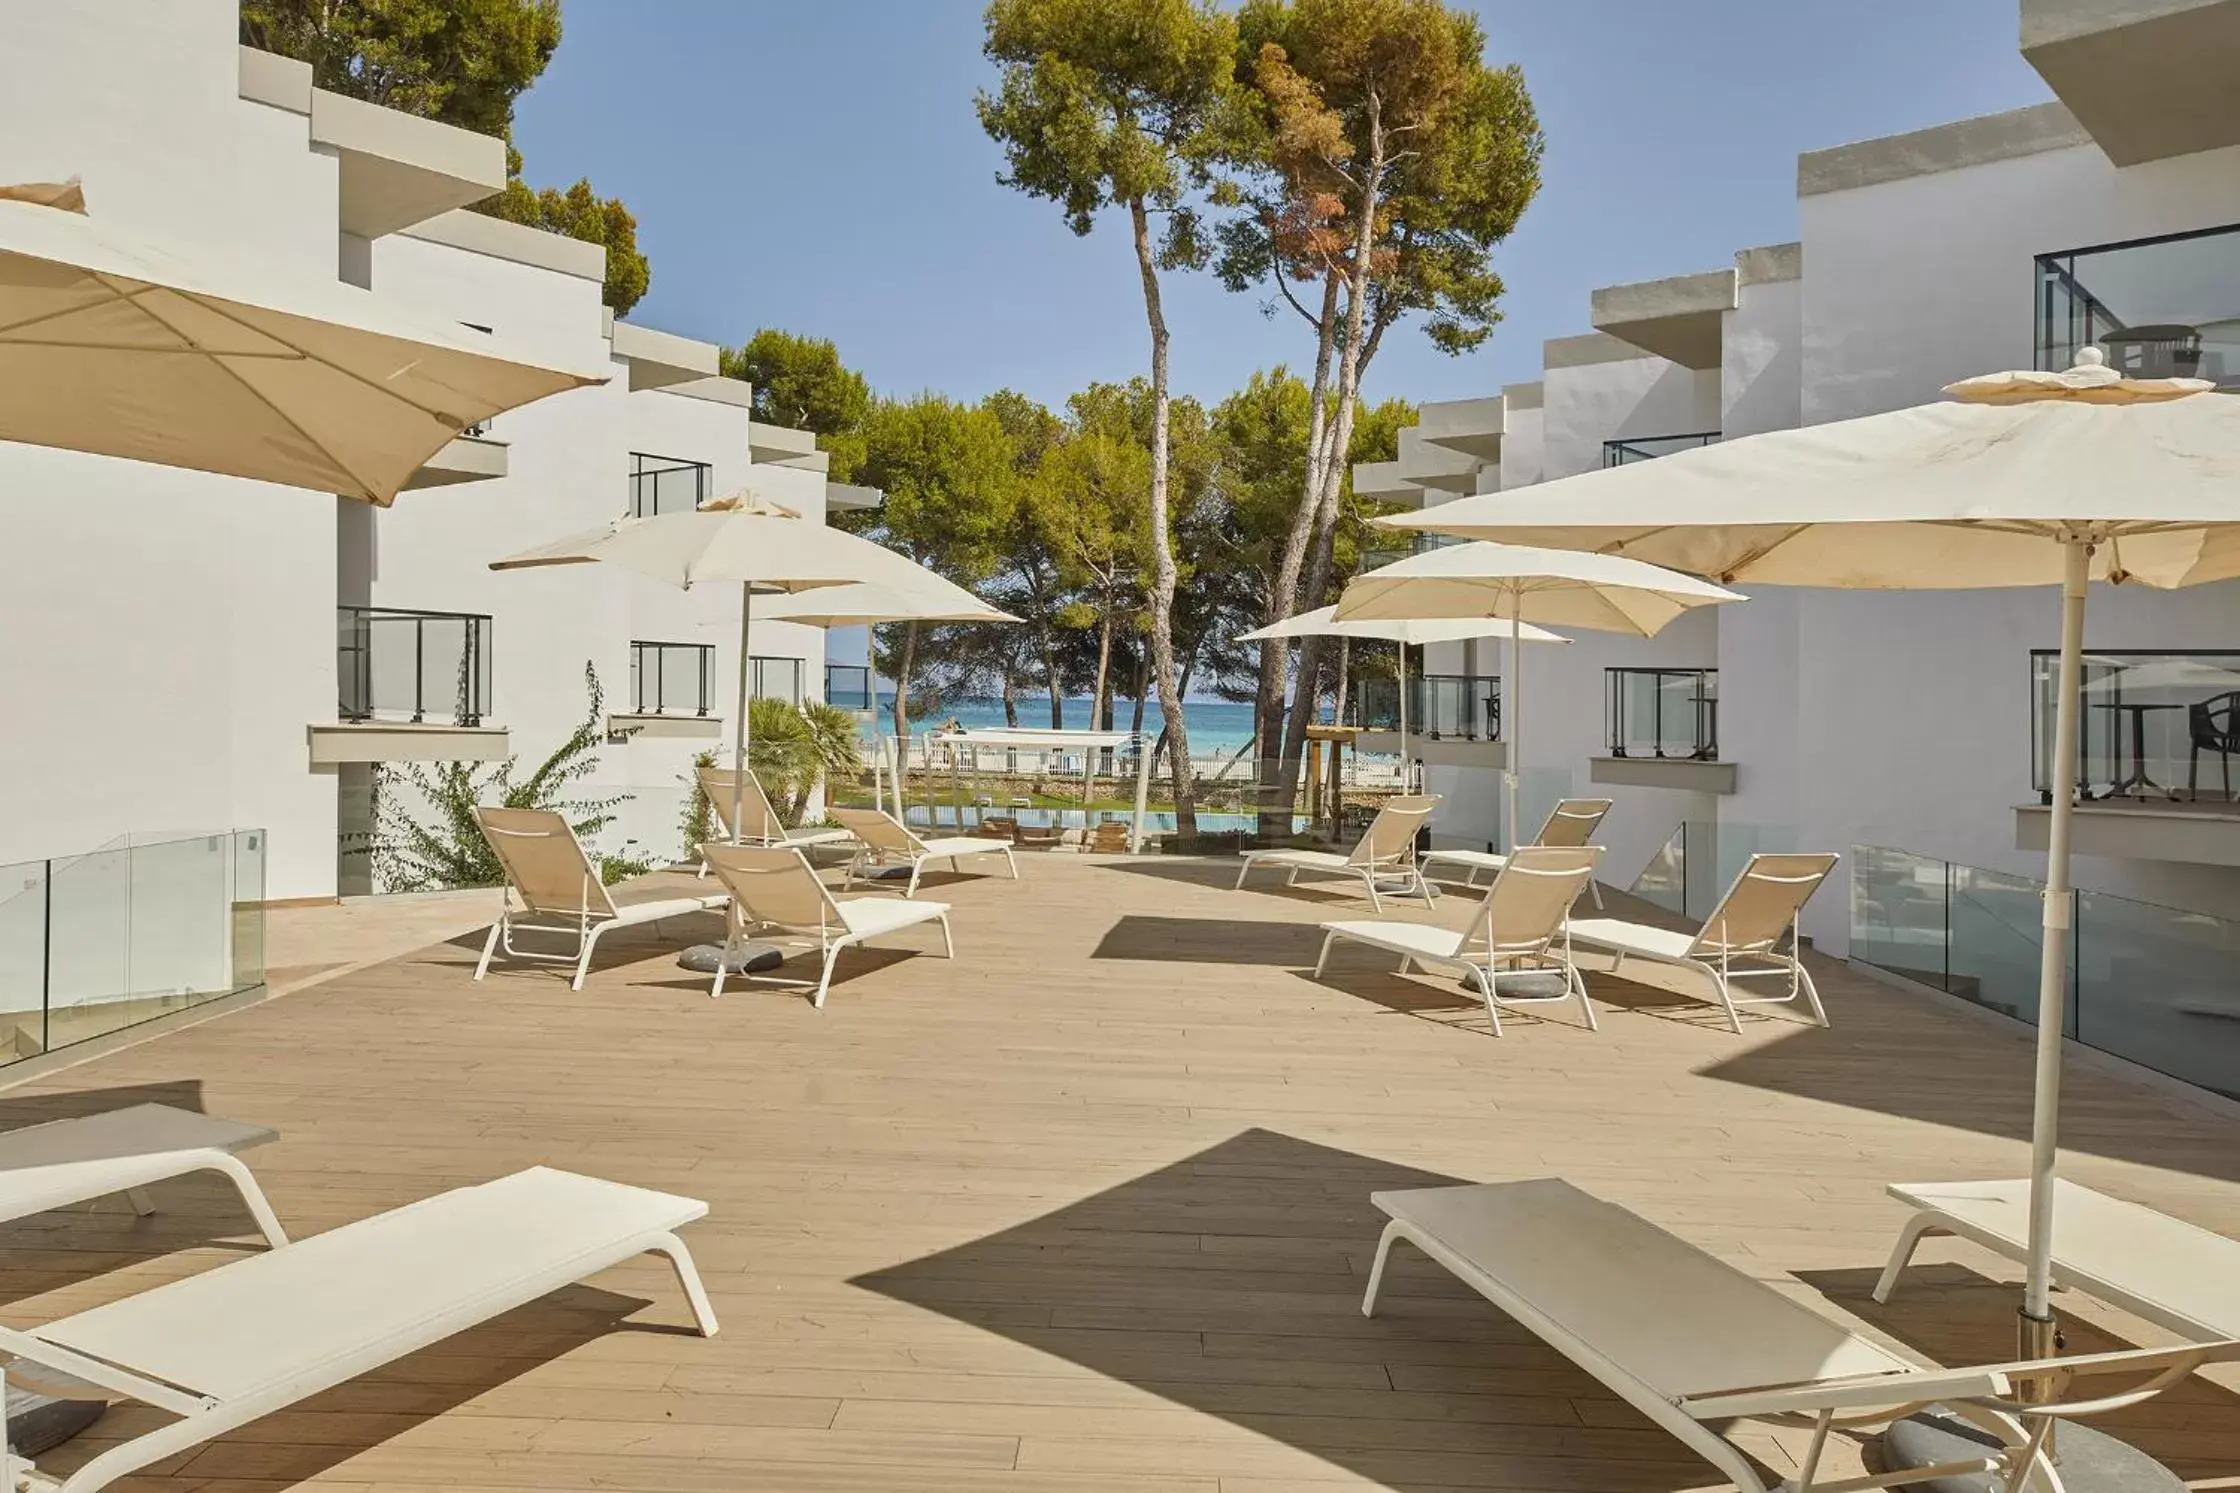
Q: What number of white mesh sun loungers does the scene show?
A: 12